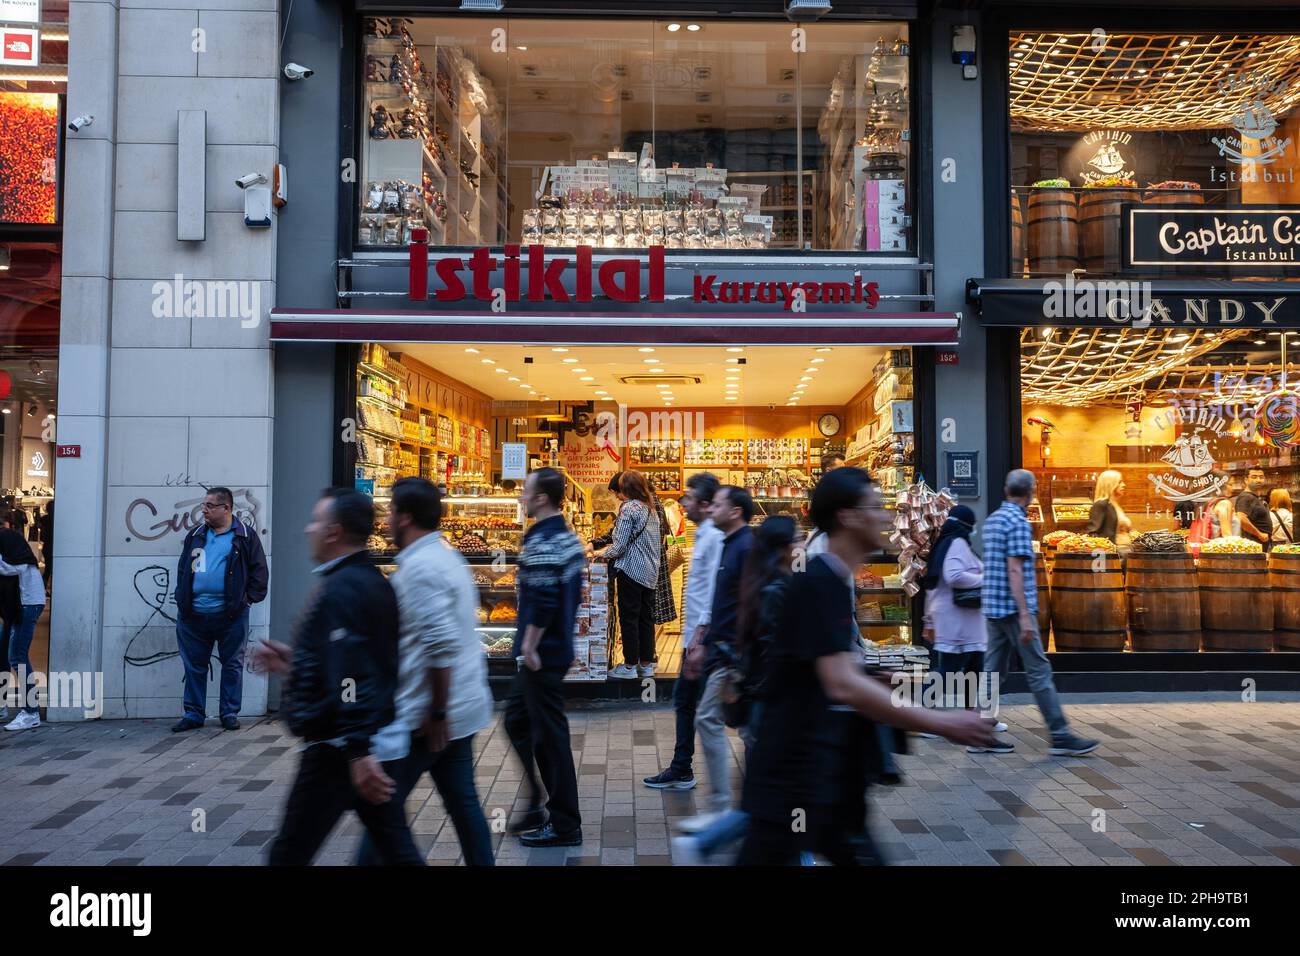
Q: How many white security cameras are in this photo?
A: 3